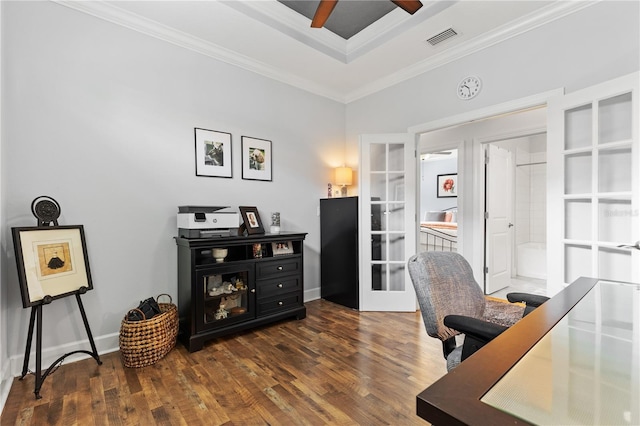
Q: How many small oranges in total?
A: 0